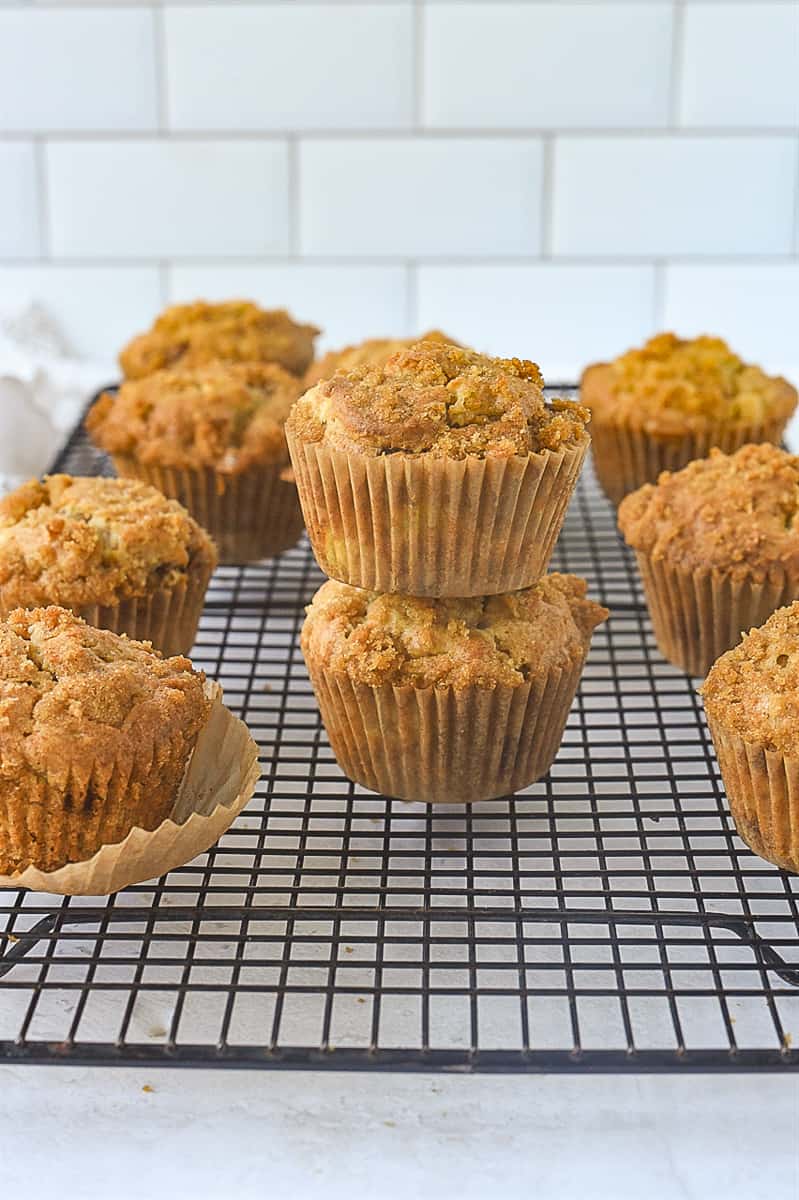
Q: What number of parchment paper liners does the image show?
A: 8